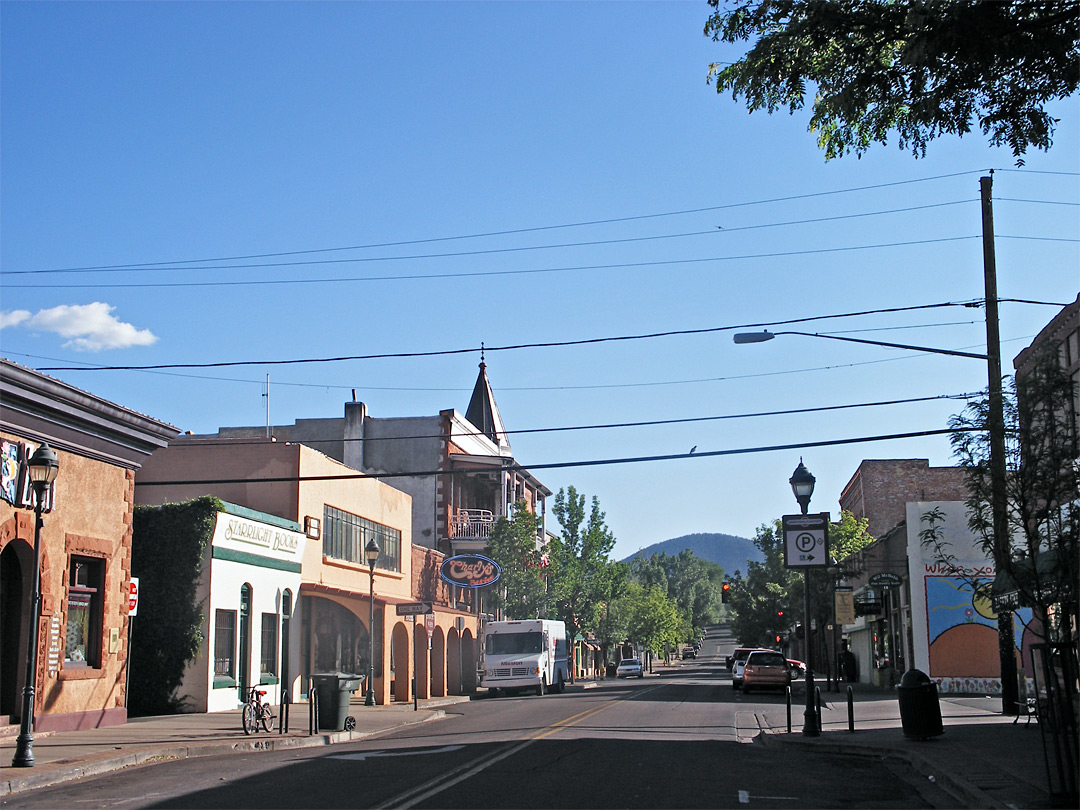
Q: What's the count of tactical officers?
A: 0